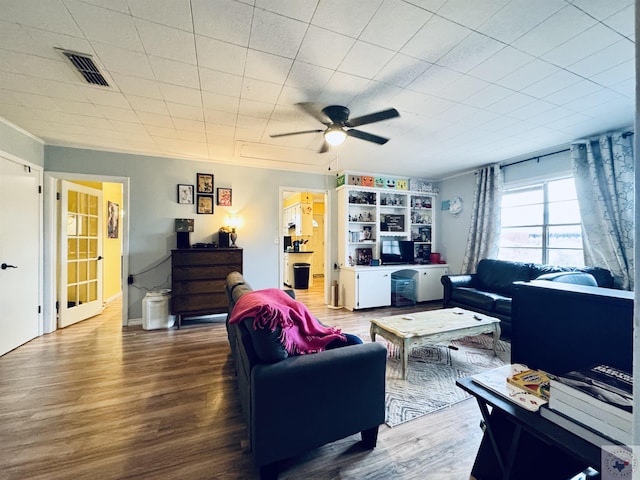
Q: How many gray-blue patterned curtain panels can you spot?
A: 2